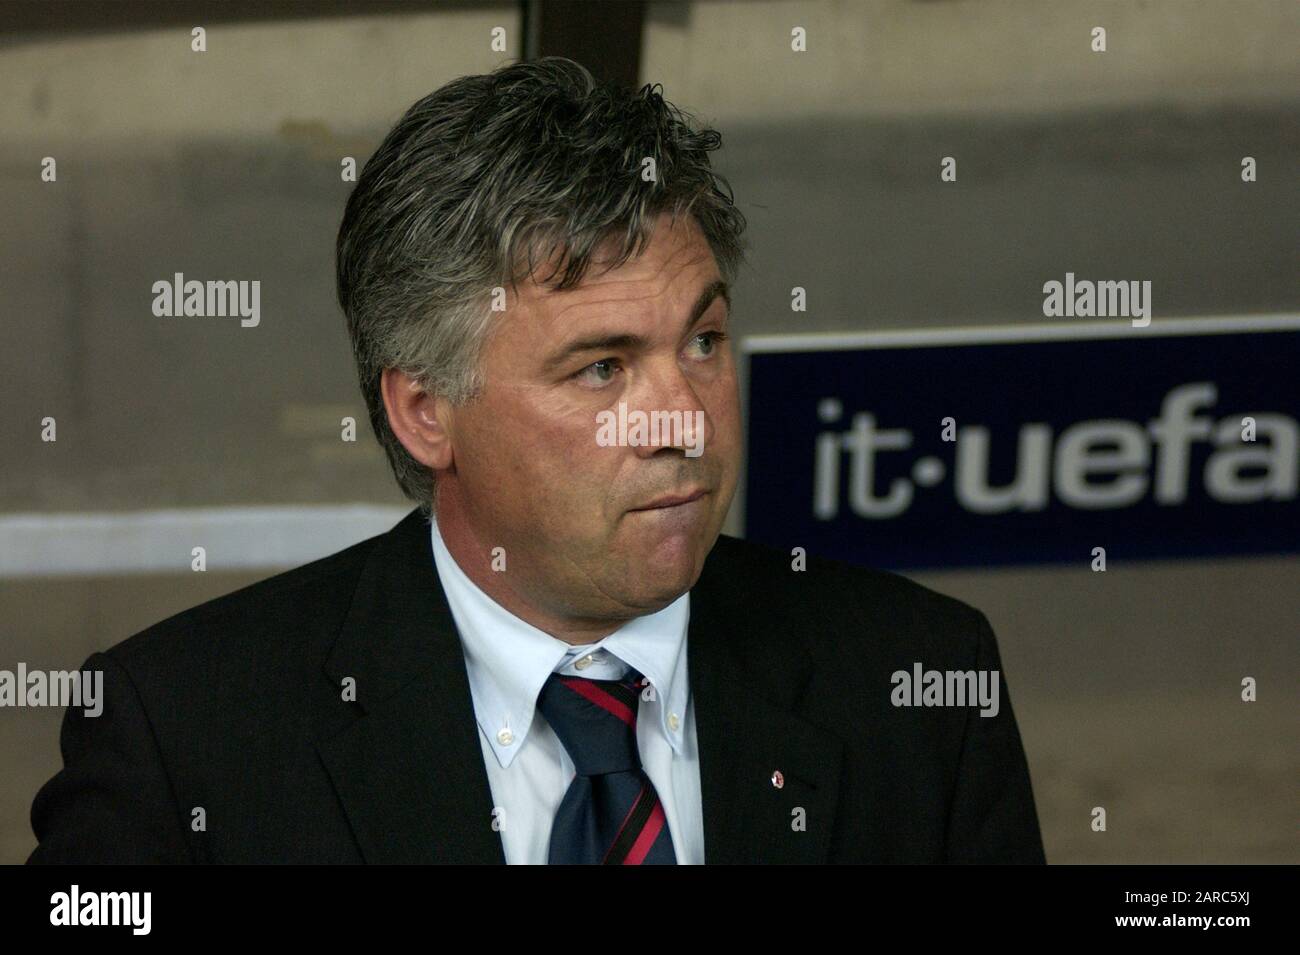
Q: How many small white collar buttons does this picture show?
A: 3